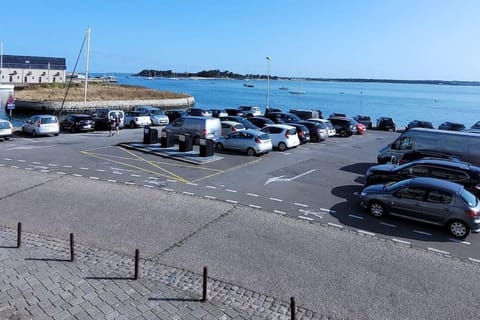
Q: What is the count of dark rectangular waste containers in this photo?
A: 4